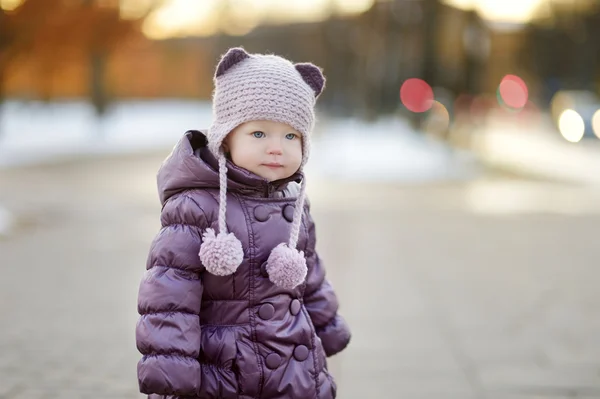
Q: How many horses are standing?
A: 0